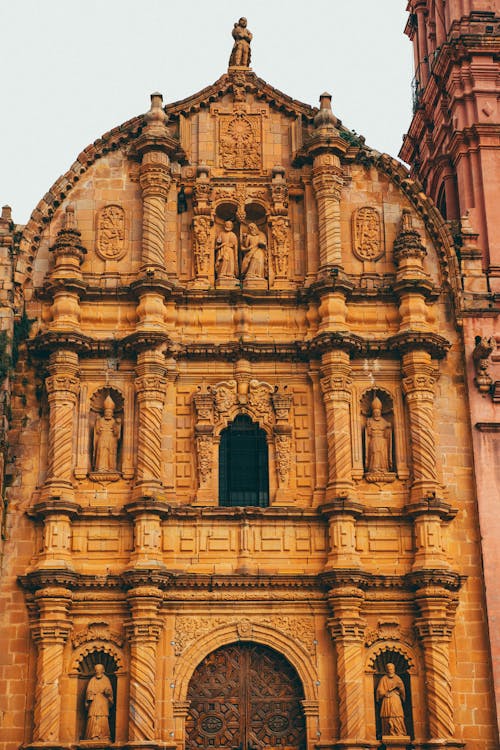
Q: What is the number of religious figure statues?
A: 7